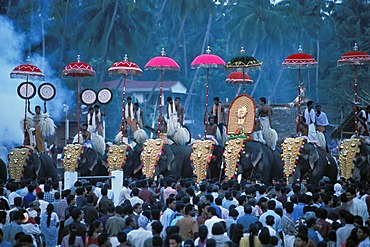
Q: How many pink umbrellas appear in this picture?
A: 2